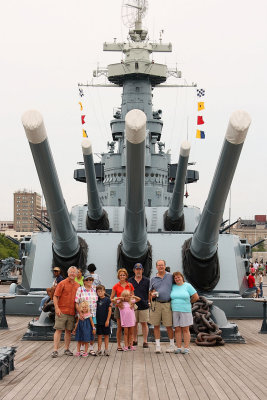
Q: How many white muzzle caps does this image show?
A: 5